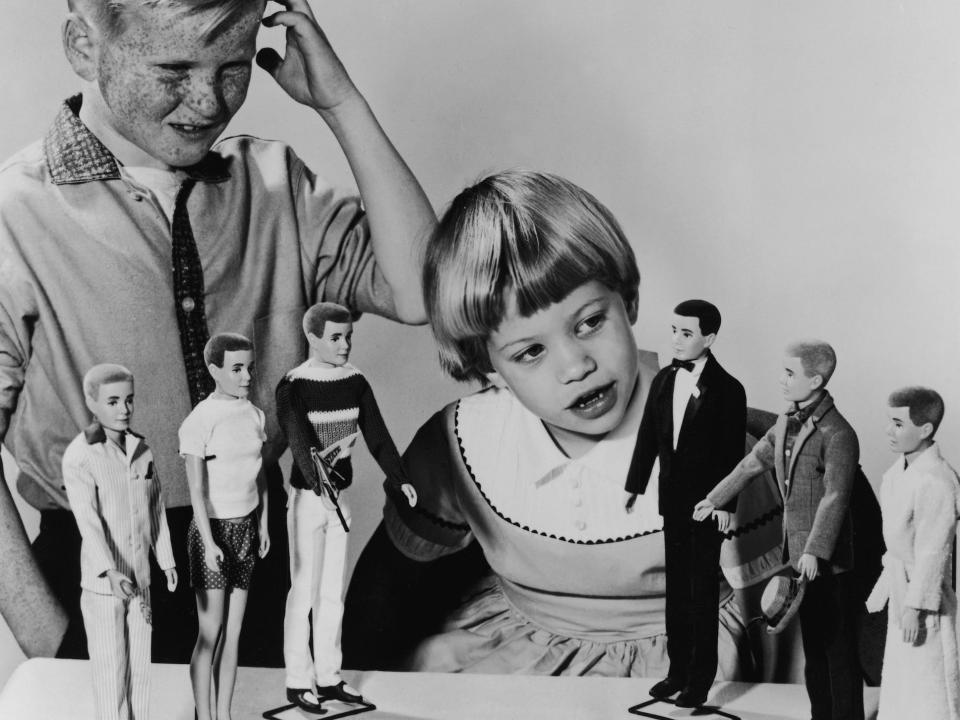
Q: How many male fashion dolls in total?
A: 6